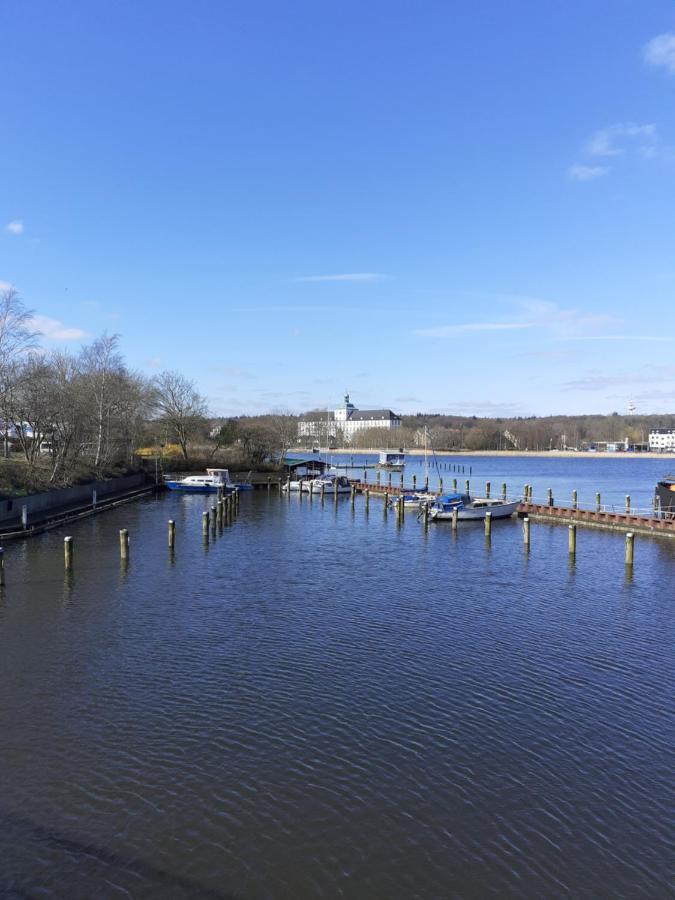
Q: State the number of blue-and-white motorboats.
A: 1